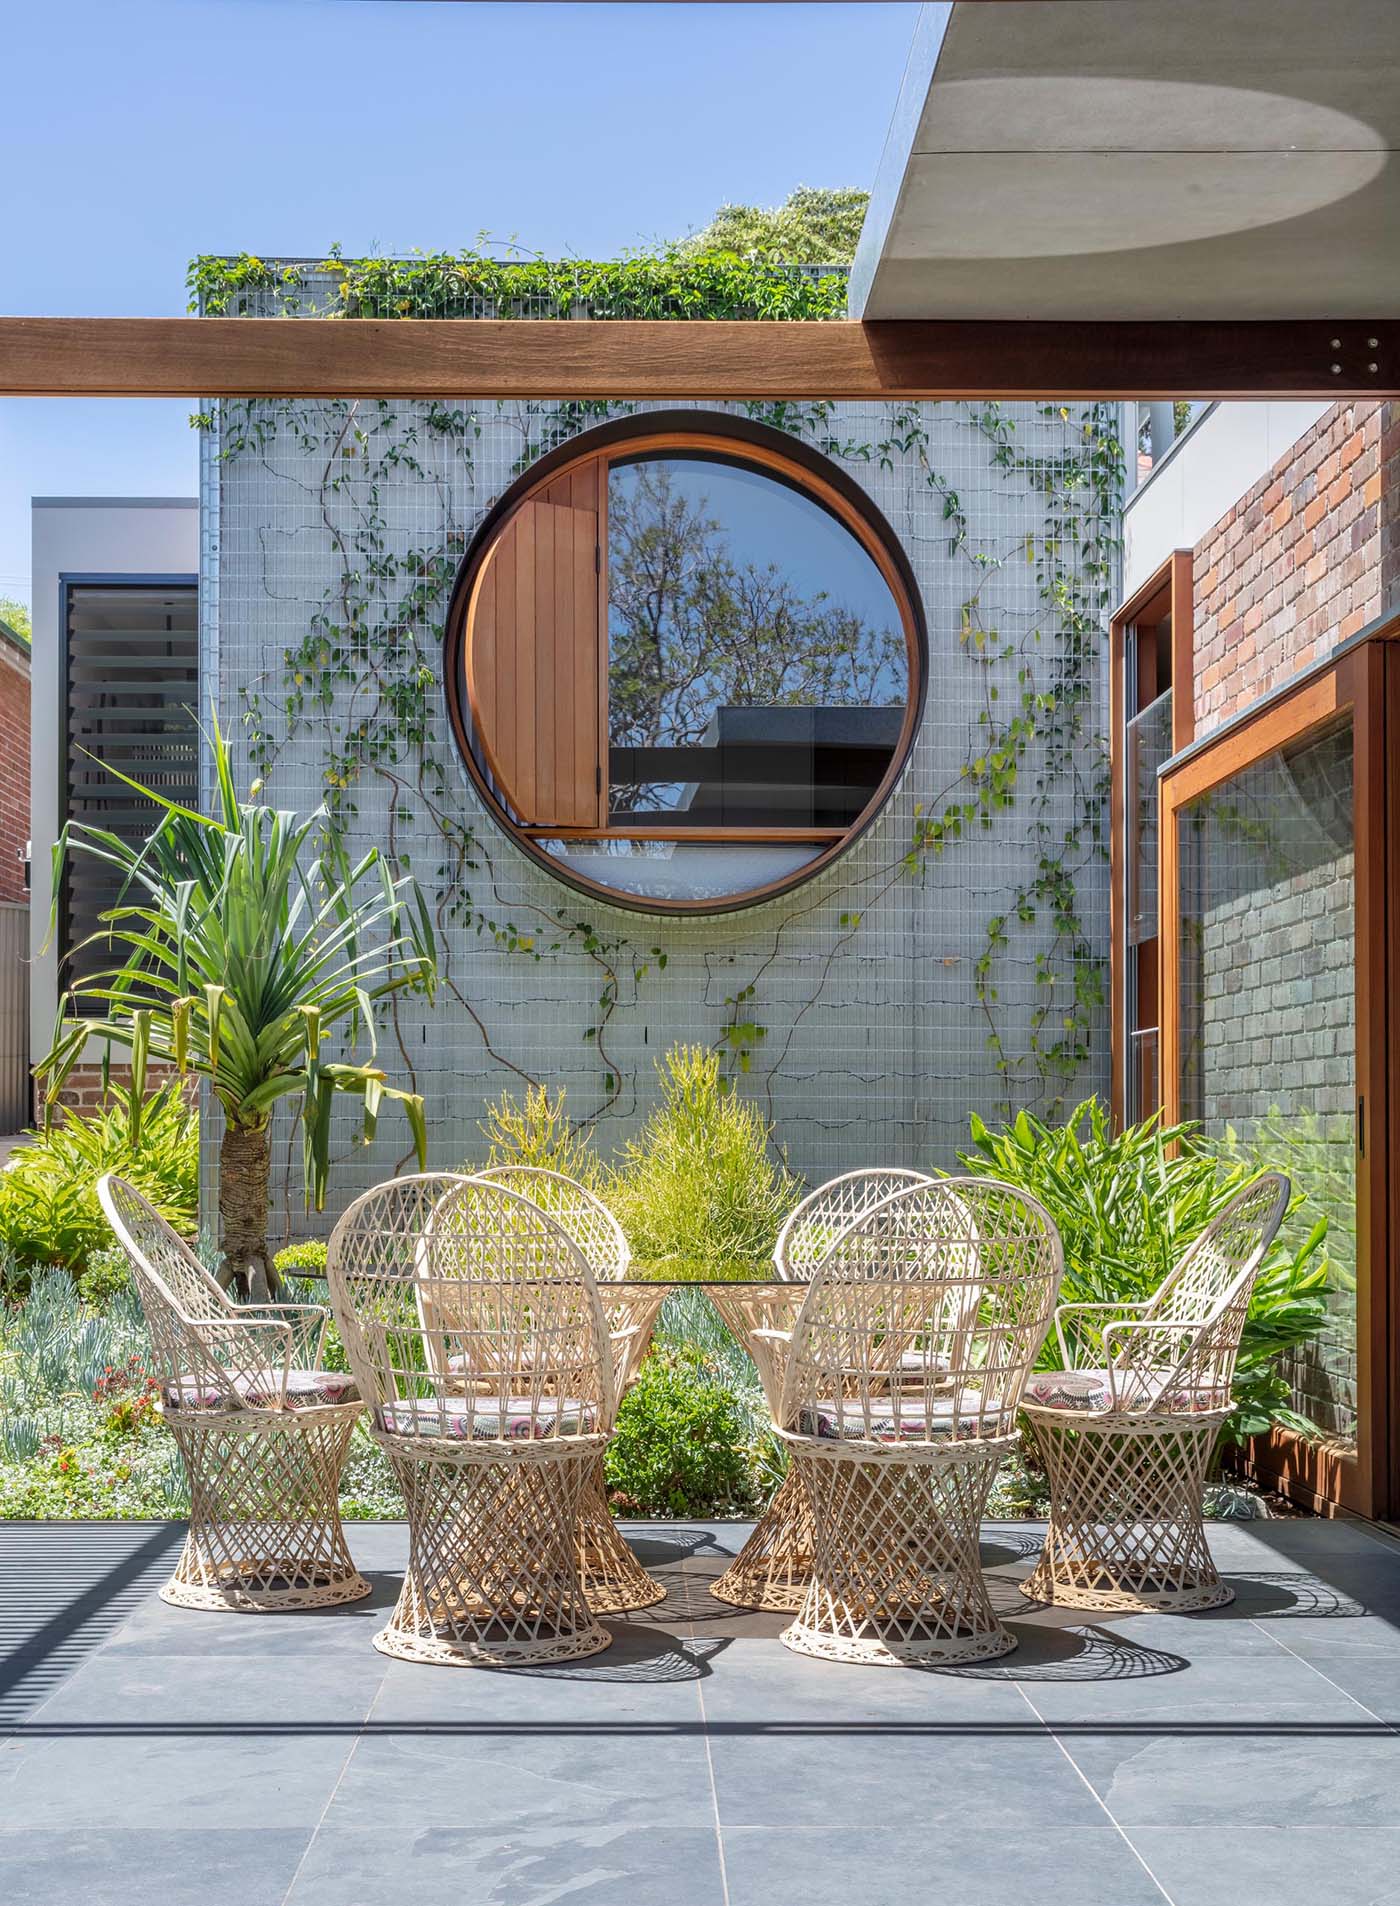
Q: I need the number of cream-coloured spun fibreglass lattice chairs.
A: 6